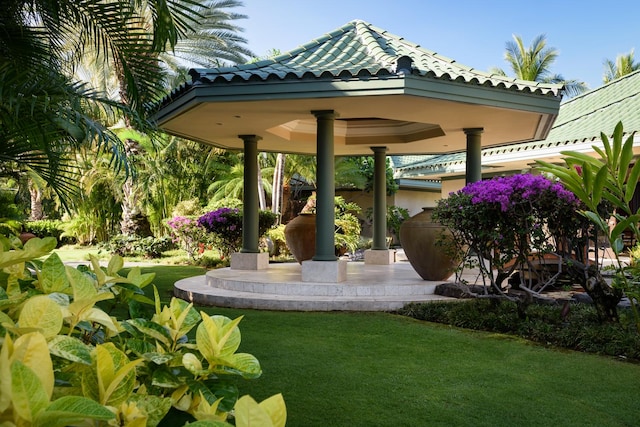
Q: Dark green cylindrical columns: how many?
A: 4